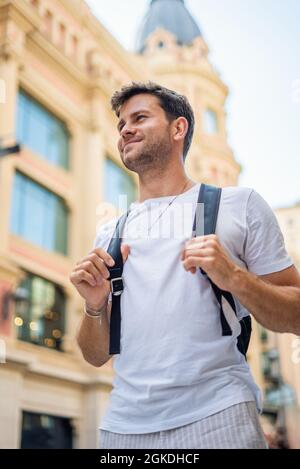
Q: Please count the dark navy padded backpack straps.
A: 2